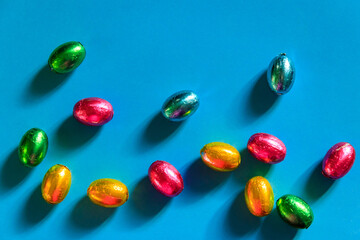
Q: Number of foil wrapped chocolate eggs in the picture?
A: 13